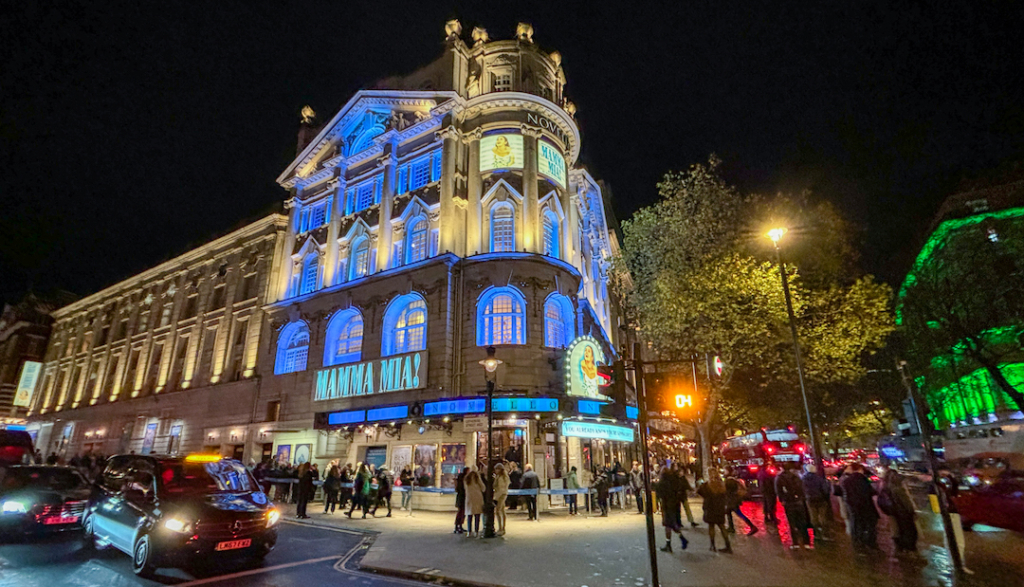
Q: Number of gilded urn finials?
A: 6